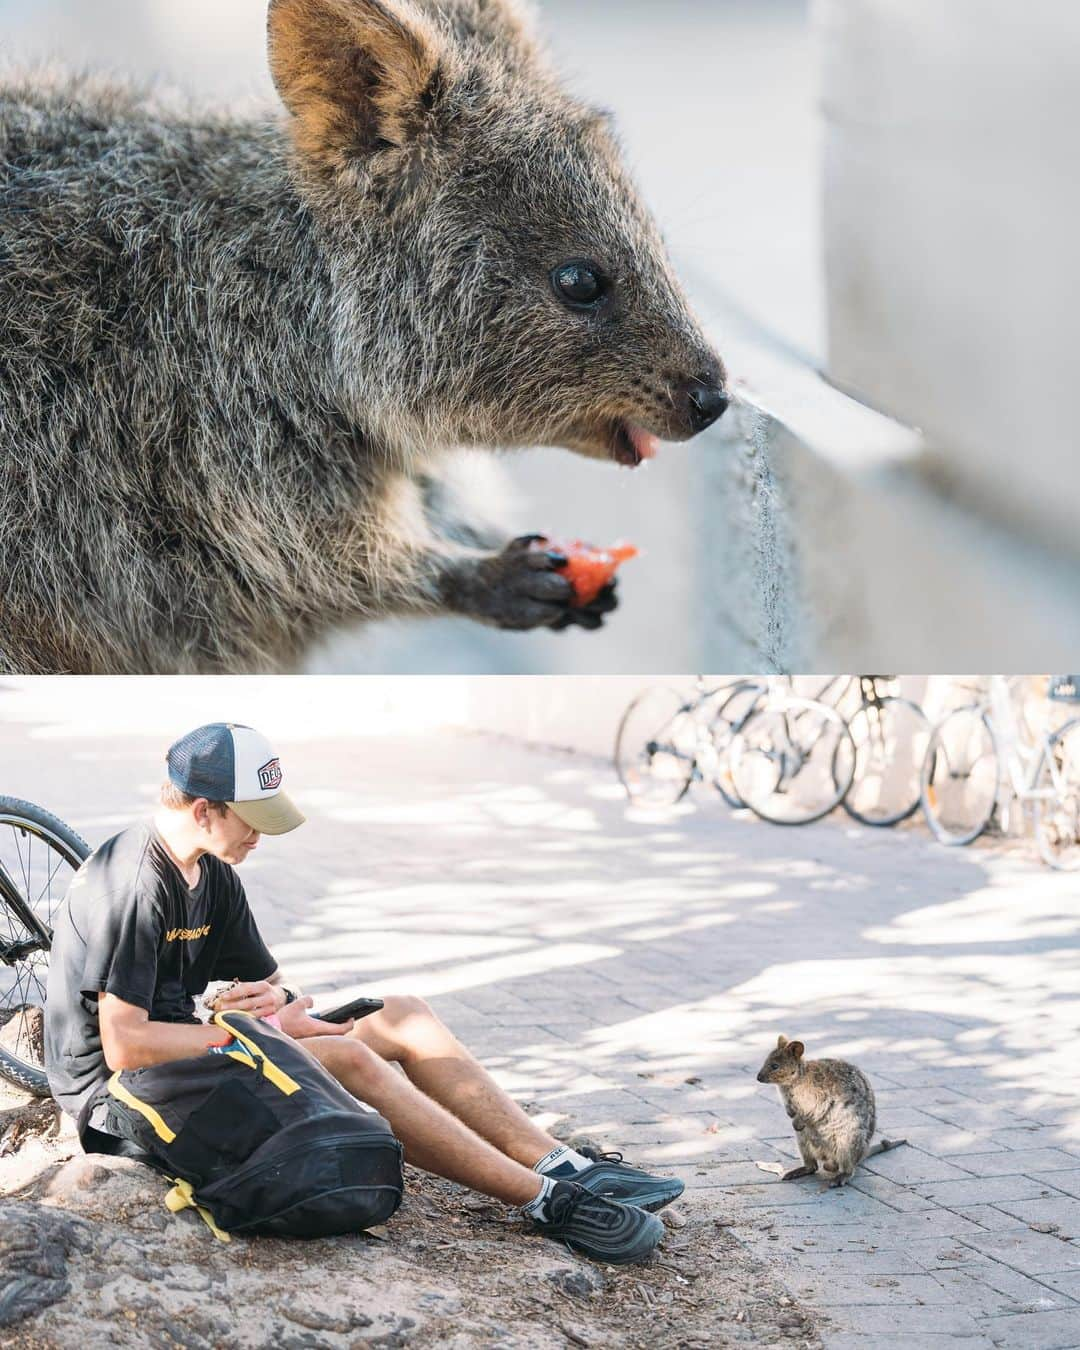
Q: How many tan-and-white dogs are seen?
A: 0